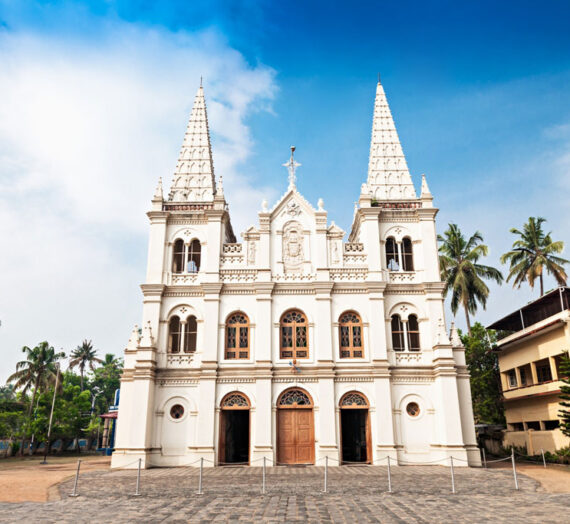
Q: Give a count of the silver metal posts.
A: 10